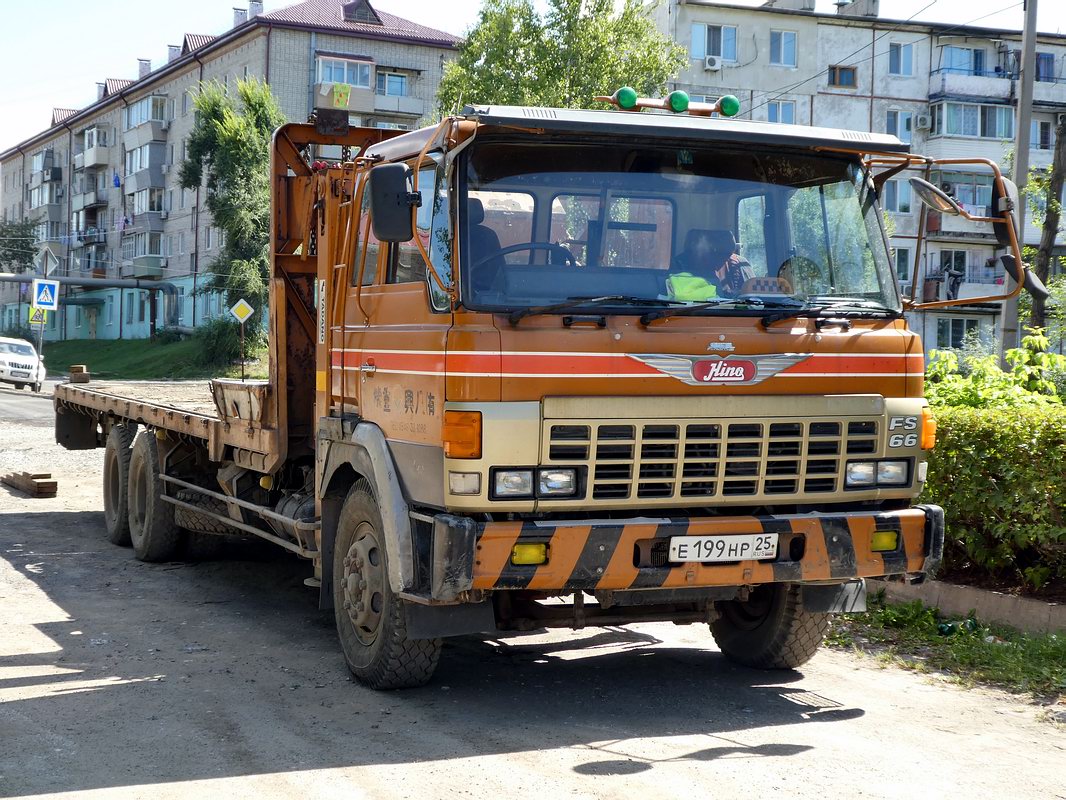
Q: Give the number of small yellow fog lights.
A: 2